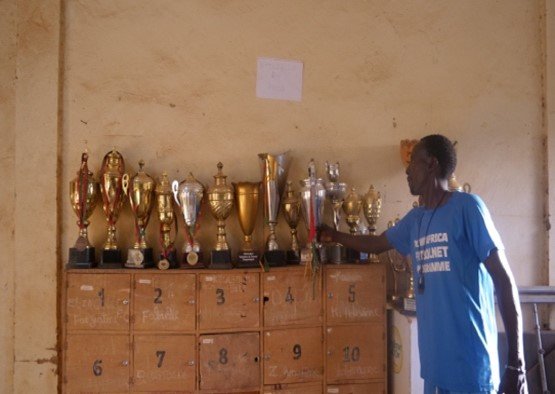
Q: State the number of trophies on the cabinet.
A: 13